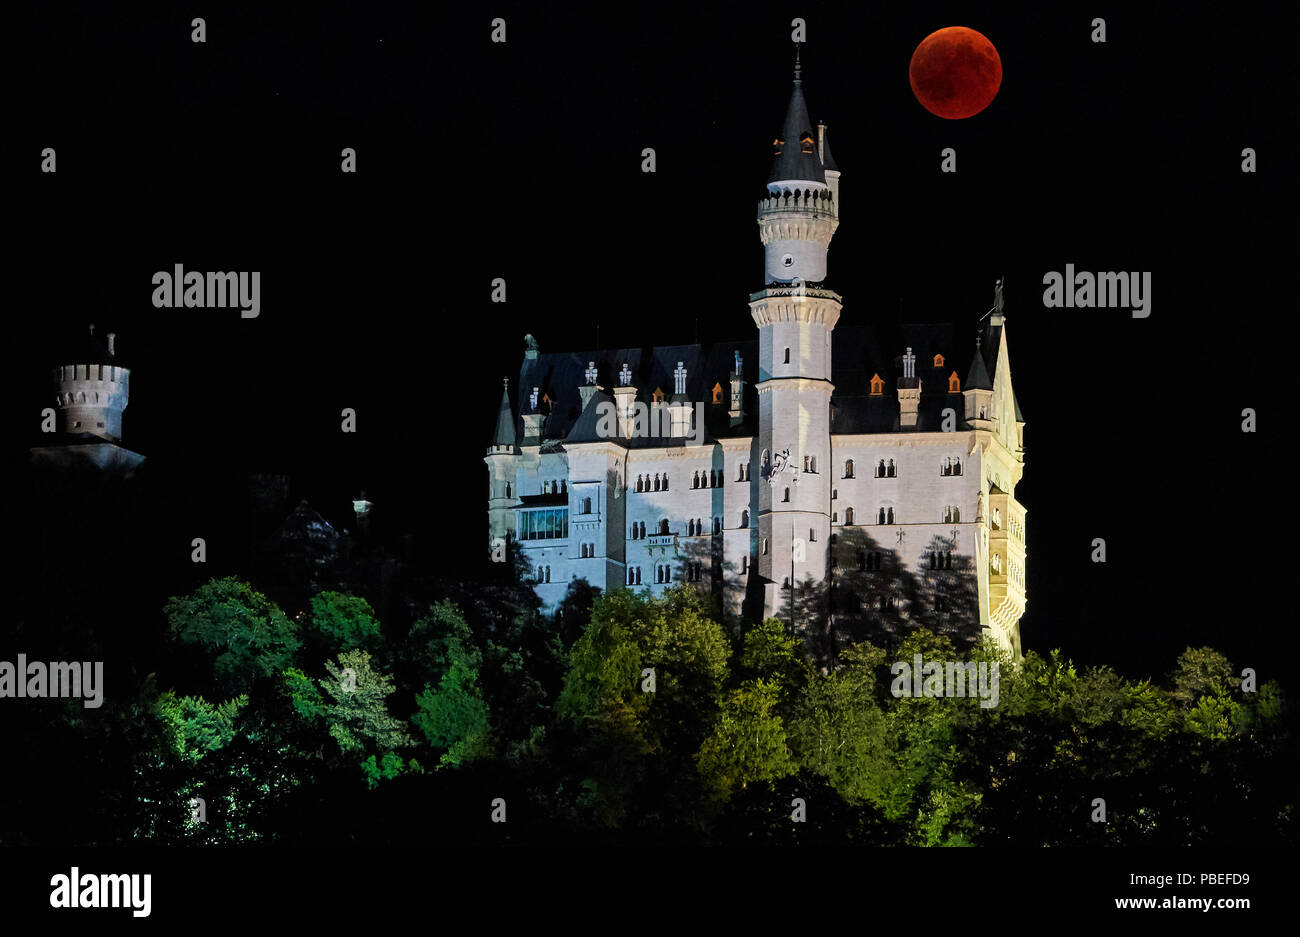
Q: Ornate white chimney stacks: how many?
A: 6